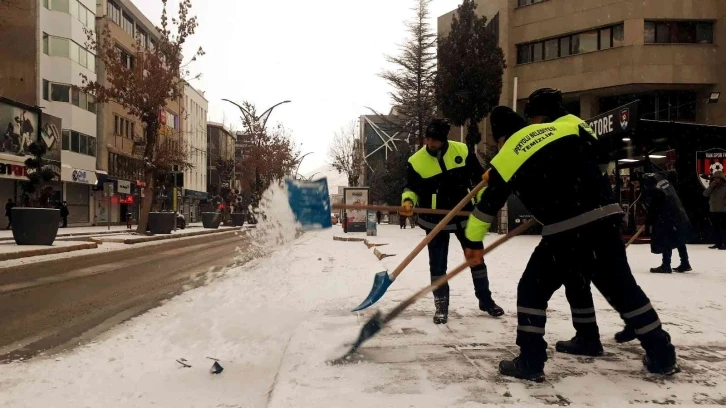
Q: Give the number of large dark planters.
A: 4